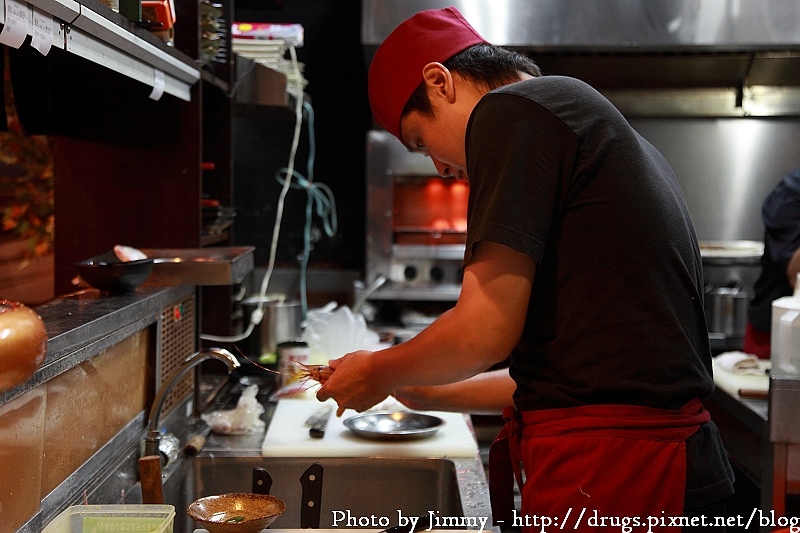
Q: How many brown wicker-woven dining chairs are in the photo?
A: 0